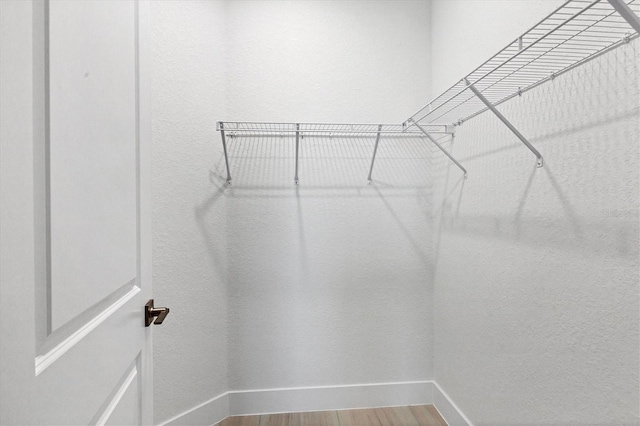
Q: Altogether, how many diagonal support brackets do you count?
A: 6